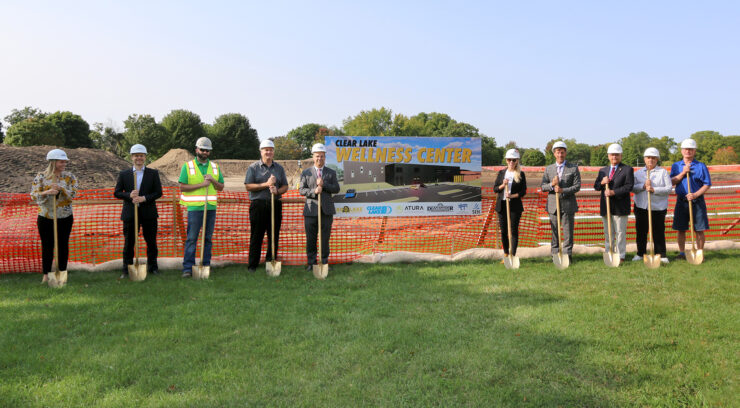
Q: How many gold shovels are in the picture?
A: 10